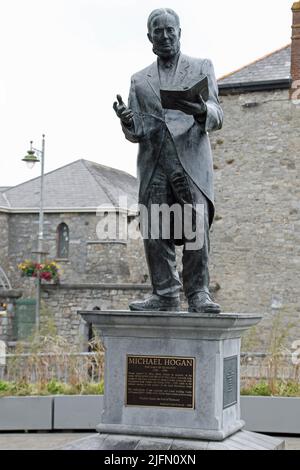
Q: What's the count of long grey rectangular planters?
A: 3